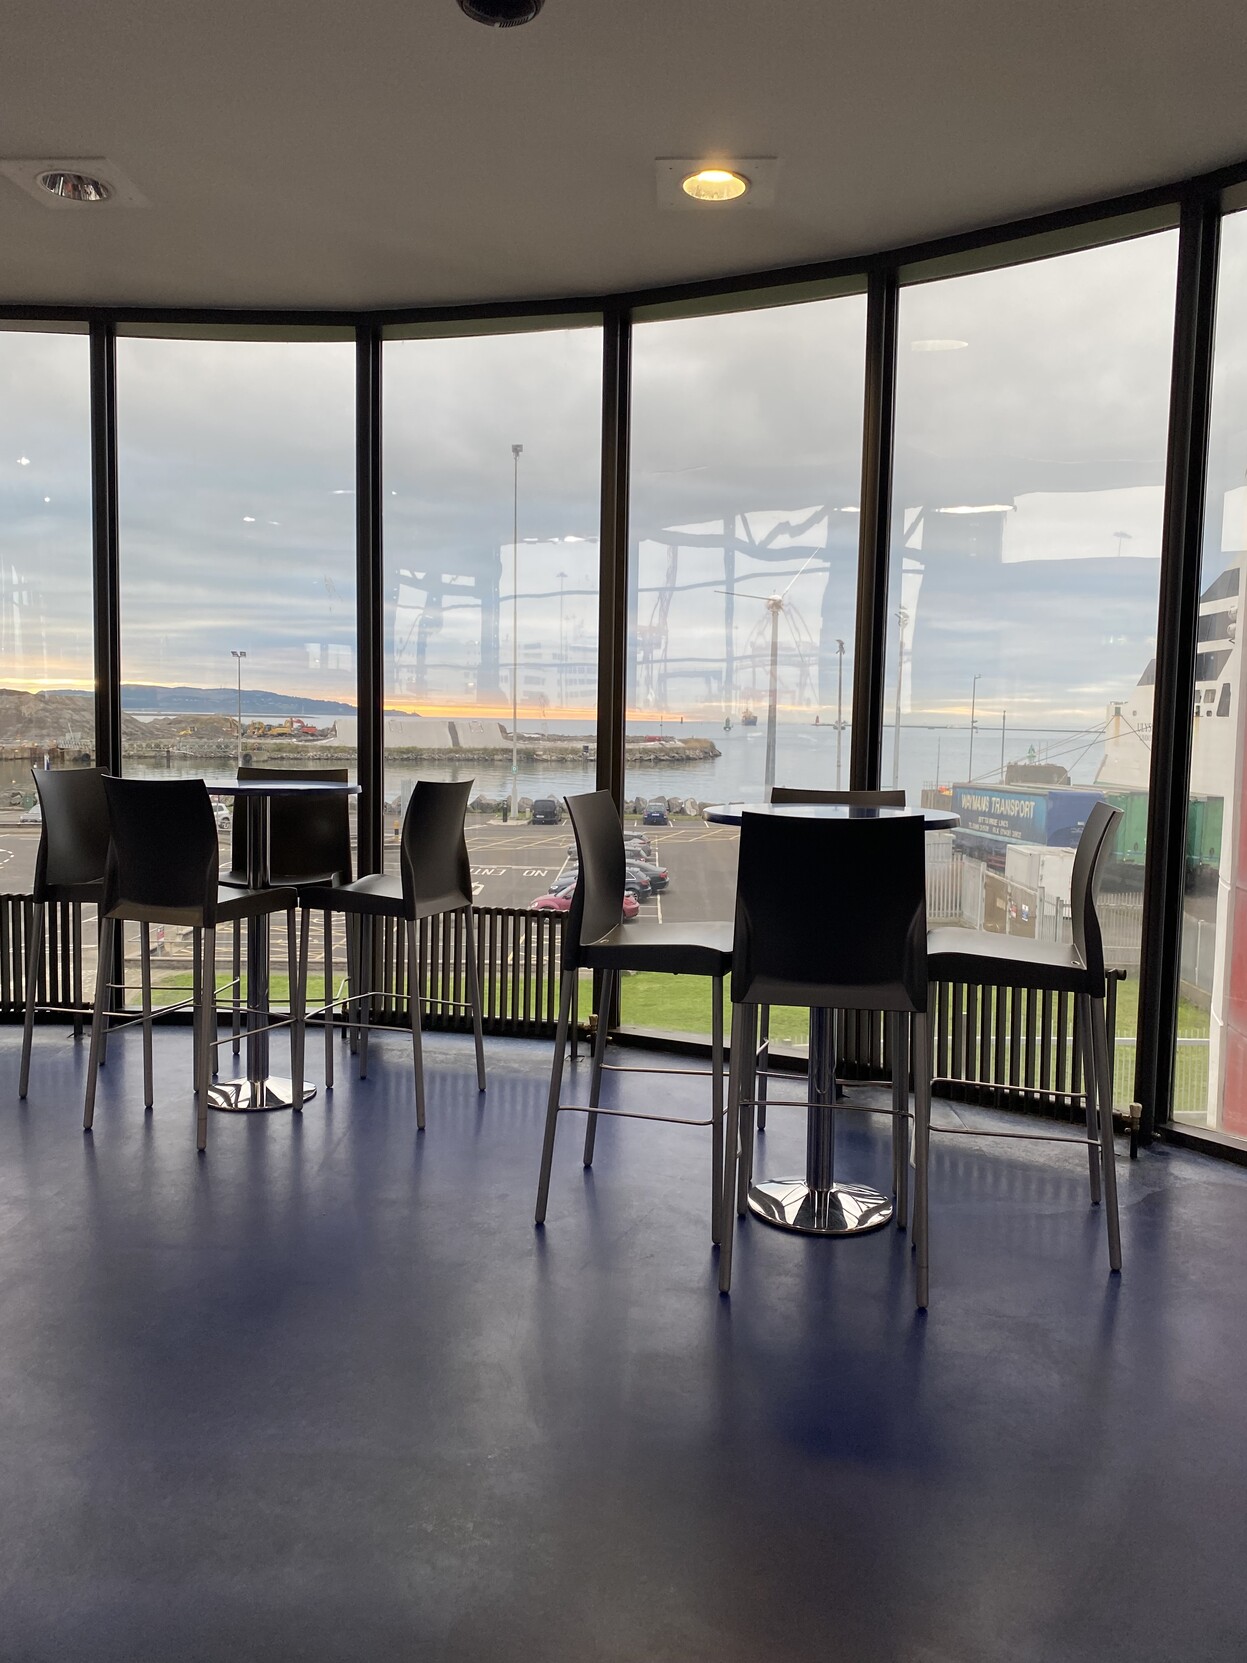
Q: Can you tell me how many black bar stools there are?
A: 8